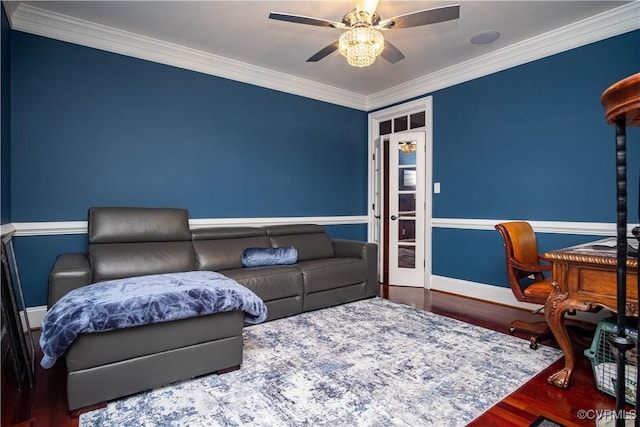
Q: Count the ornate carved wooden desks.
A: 1